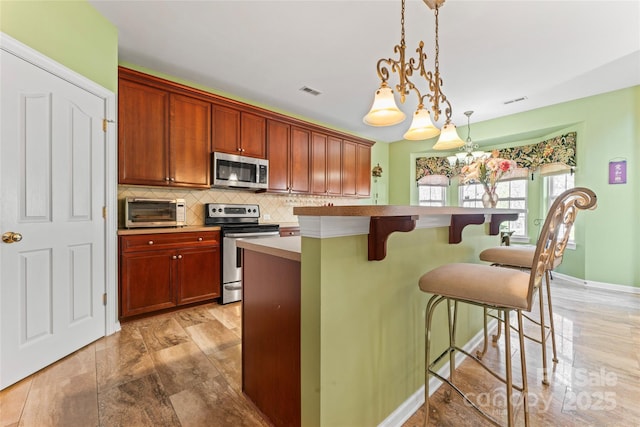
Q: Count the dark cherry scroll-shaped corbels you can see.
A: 3